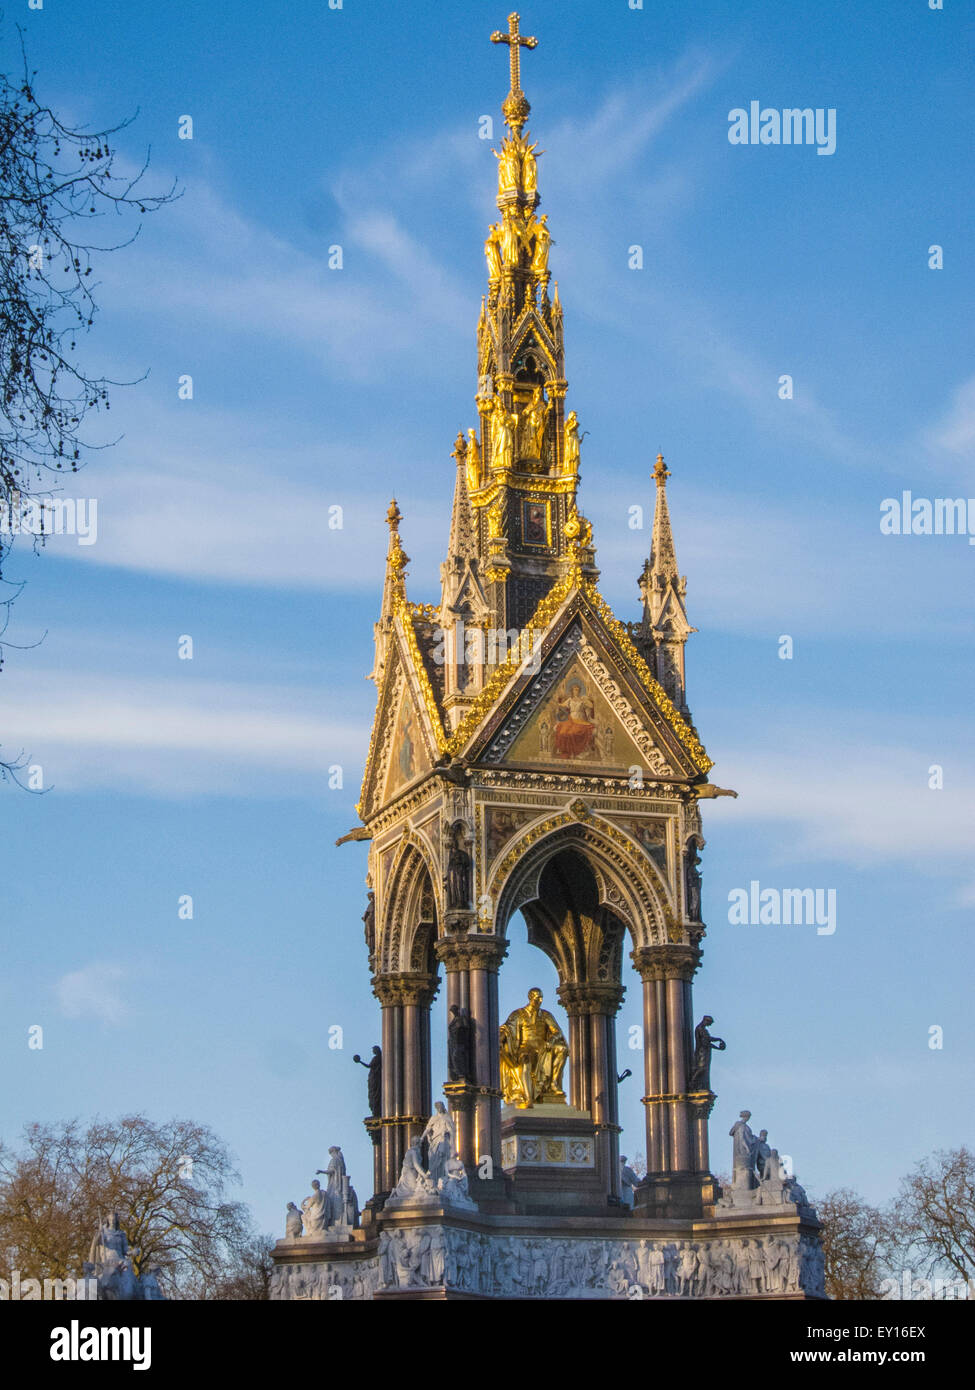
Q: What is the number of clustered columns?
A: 4